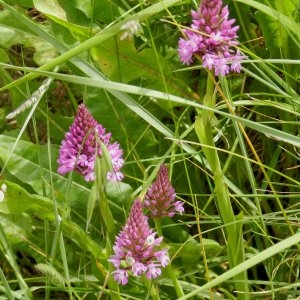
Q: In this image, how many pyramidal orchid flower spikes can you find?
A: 4